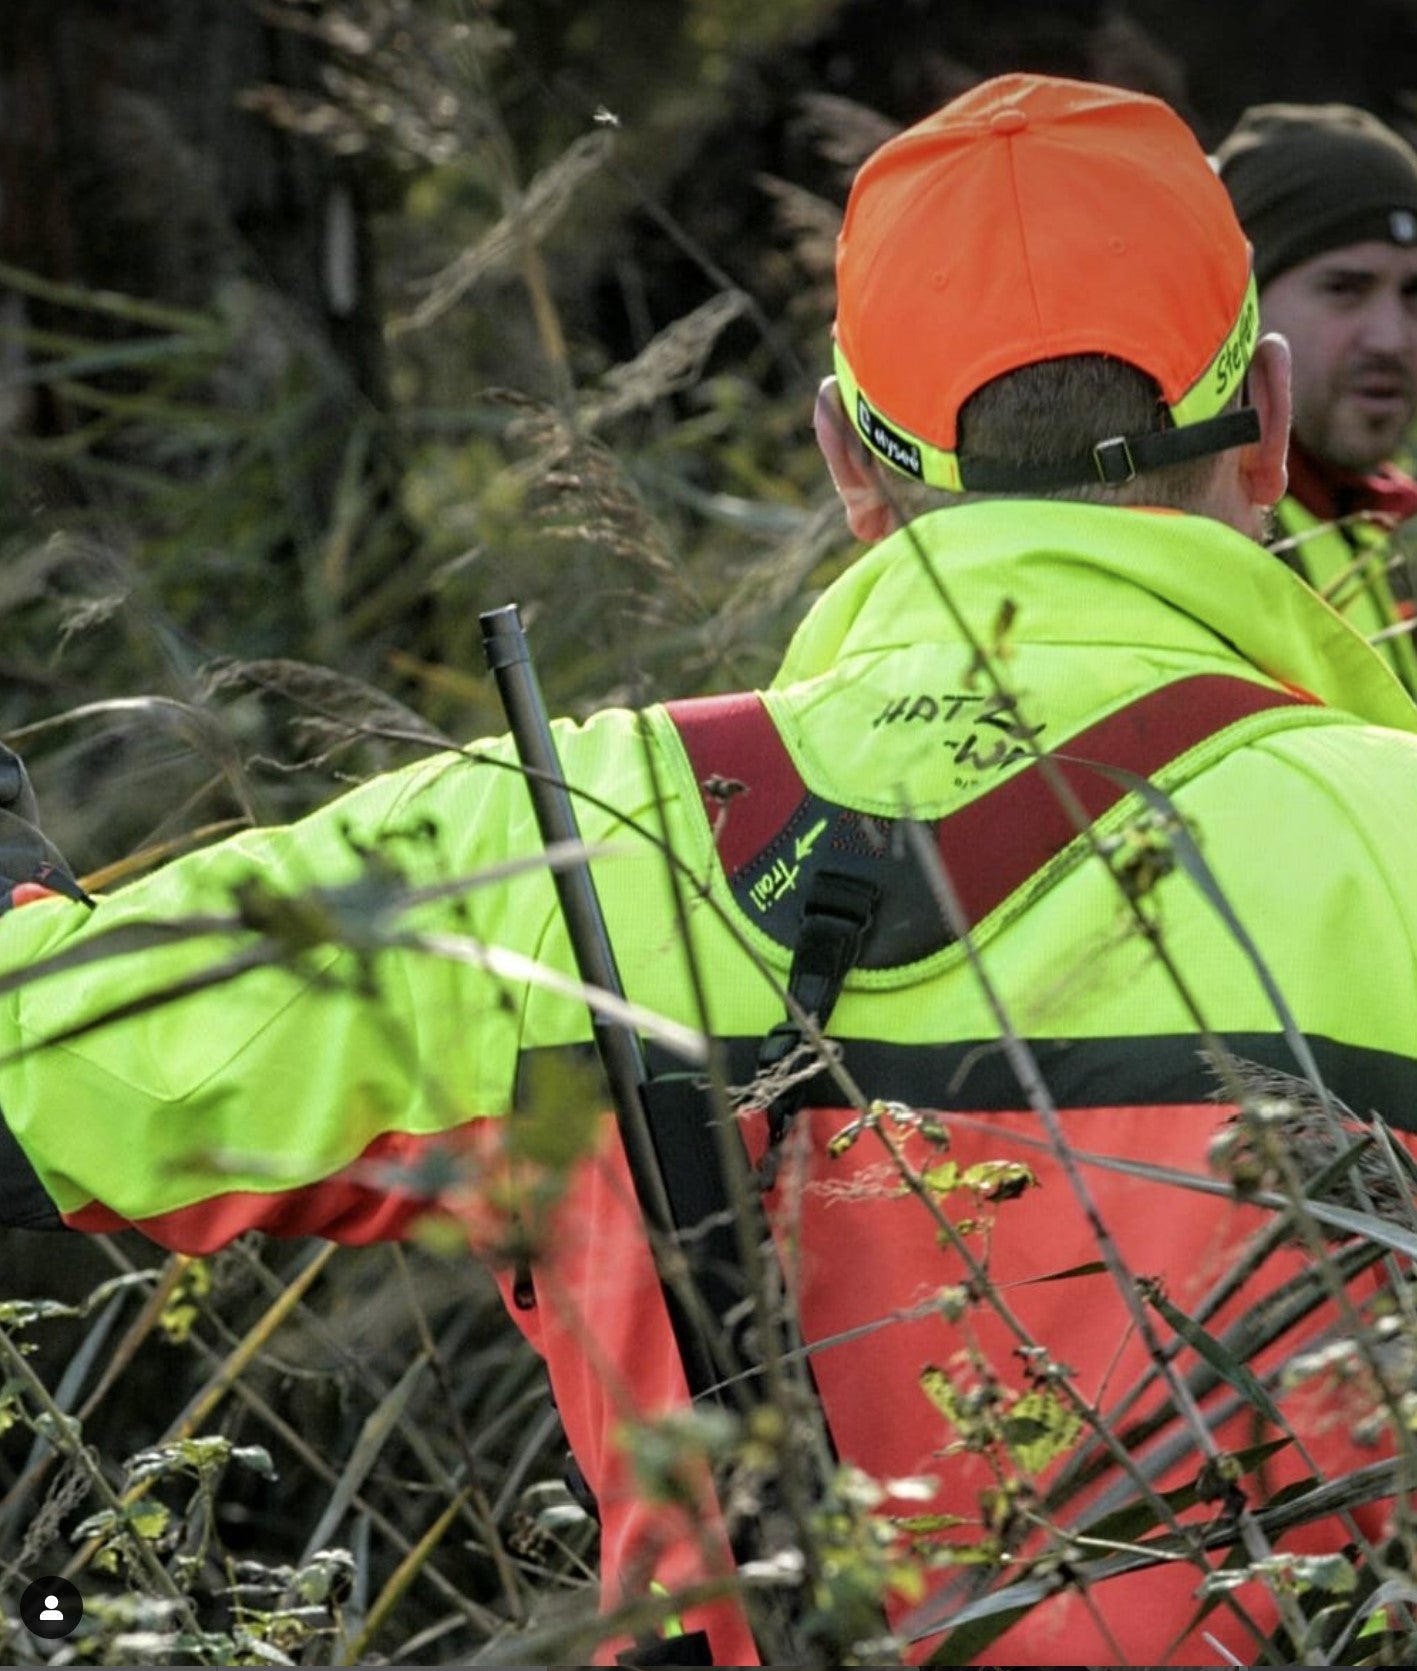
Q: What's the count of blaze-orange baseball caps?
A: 1